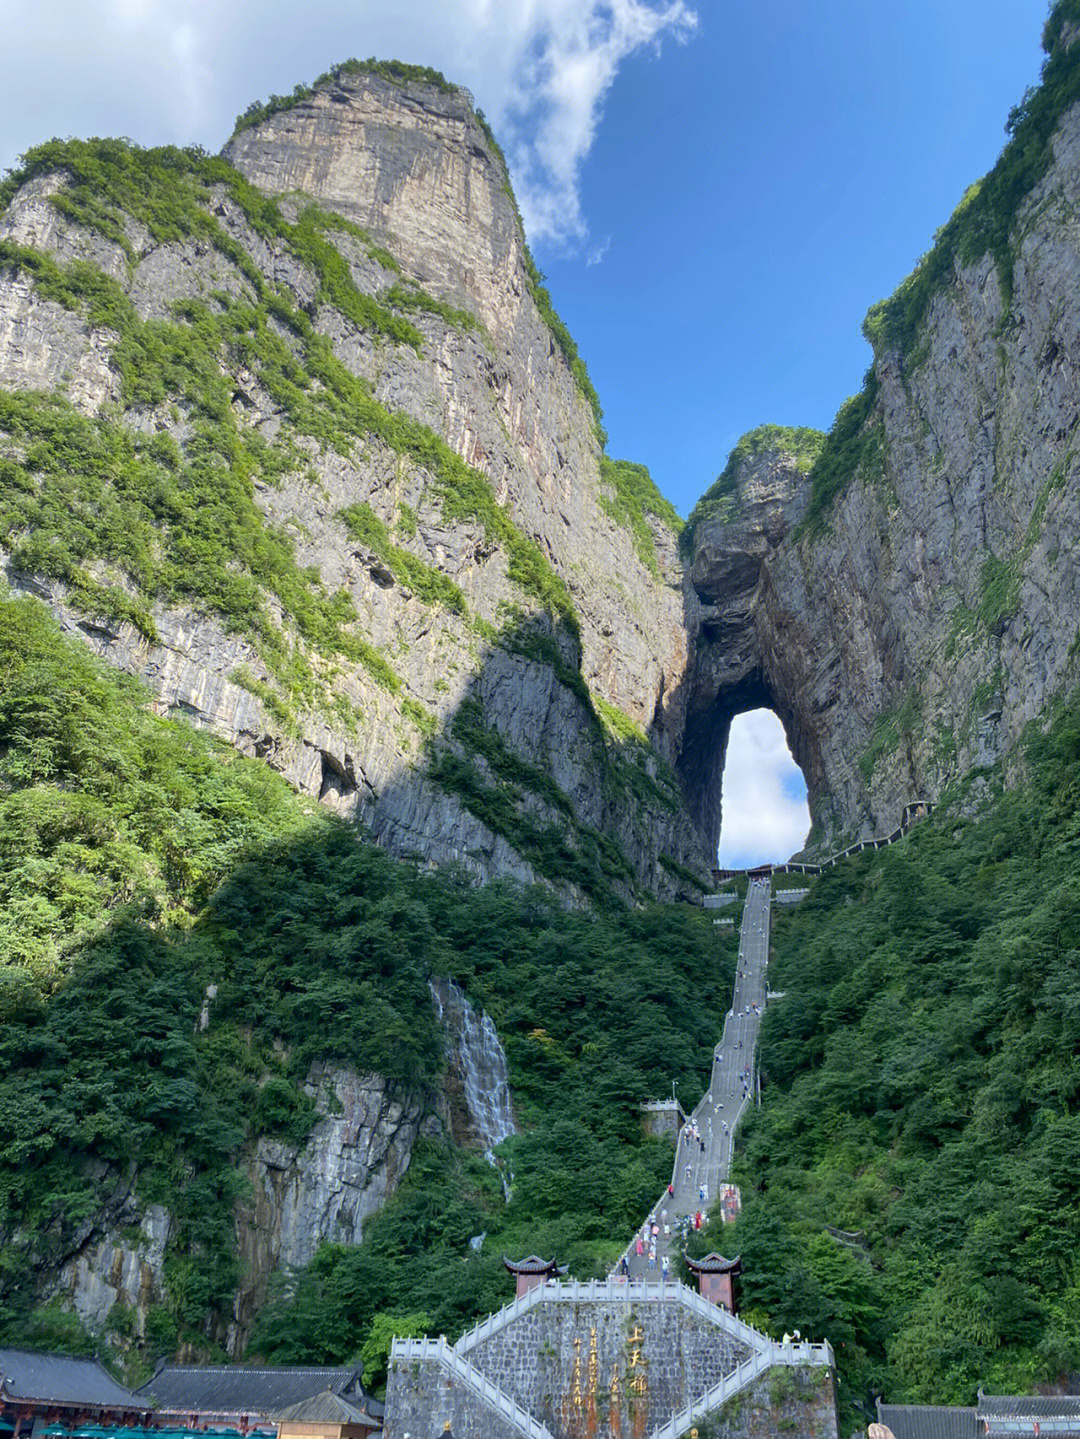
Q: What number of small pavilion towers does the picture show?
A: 2